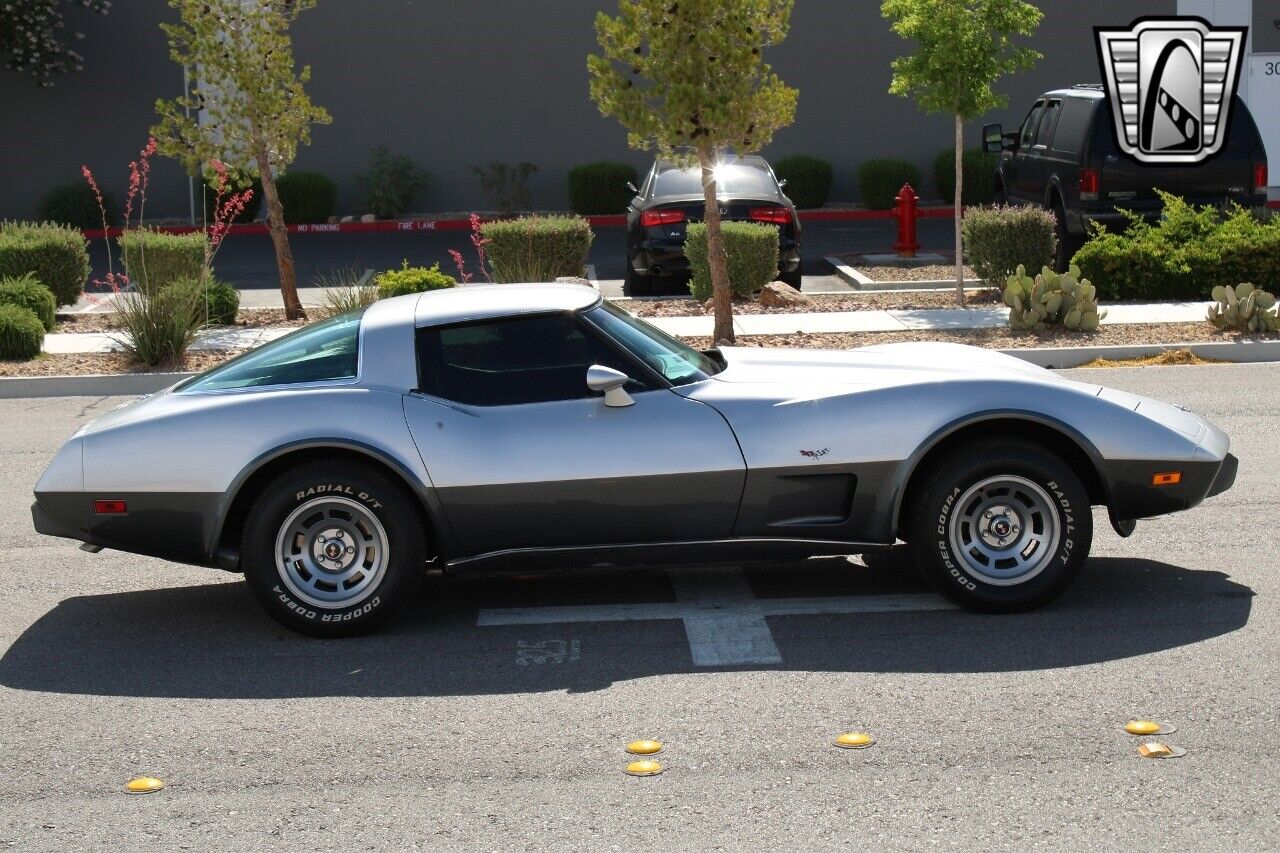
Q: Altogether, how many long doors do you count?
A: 1